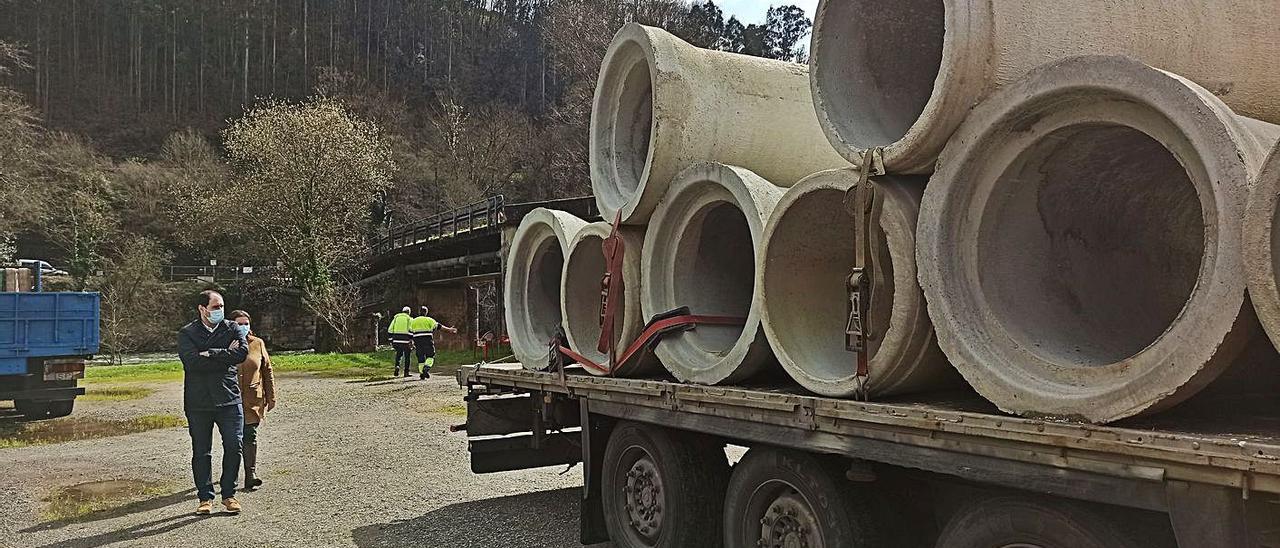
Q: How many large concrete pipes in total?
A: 8